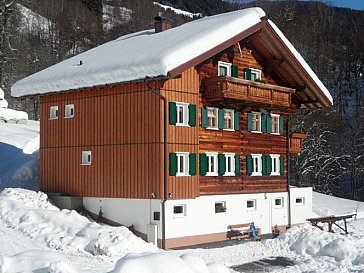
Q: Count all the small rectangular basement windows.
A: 5